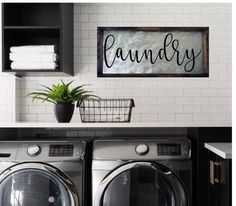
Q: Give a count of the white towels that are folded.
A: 3